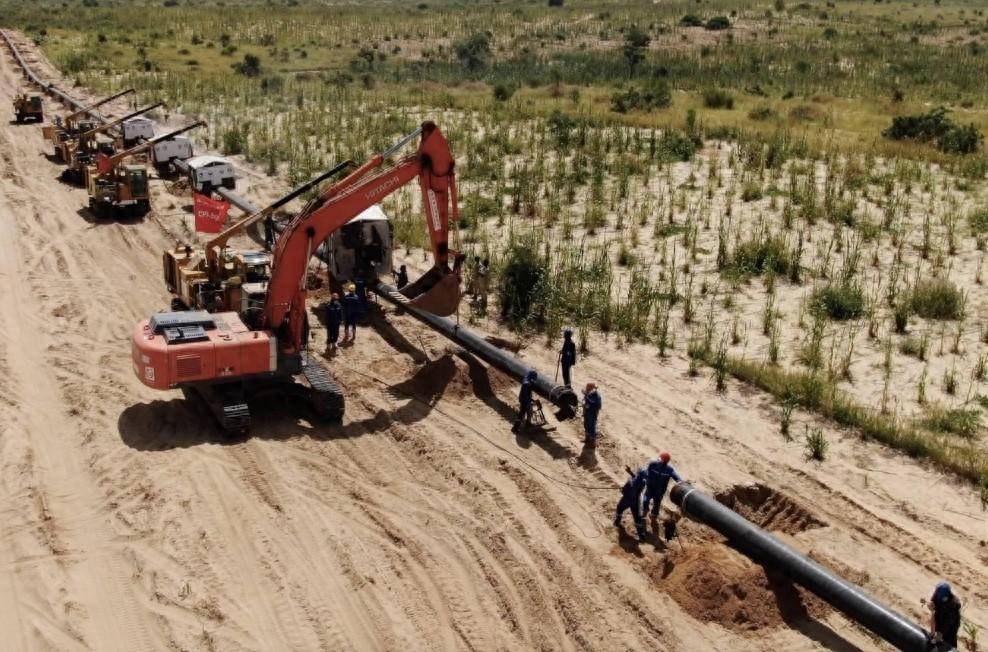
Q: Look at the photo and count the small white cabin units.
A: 4